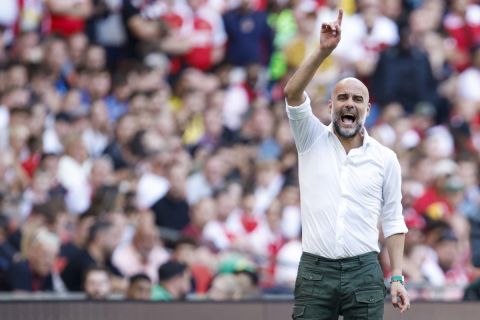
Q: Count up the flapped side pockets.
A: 3